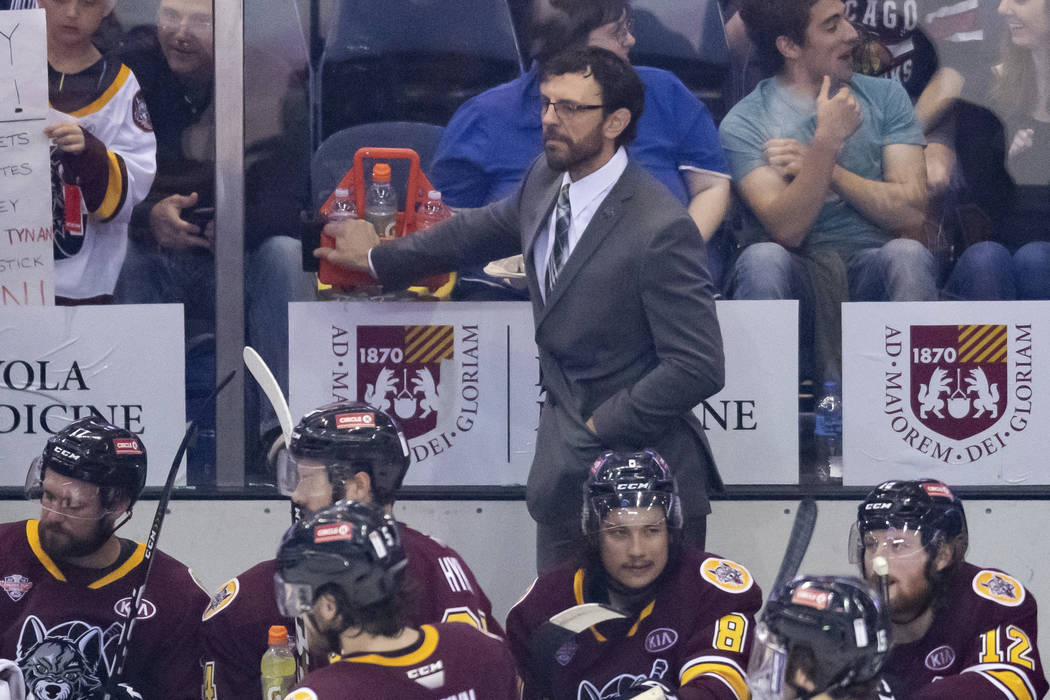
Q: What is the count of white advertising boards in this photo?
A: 3